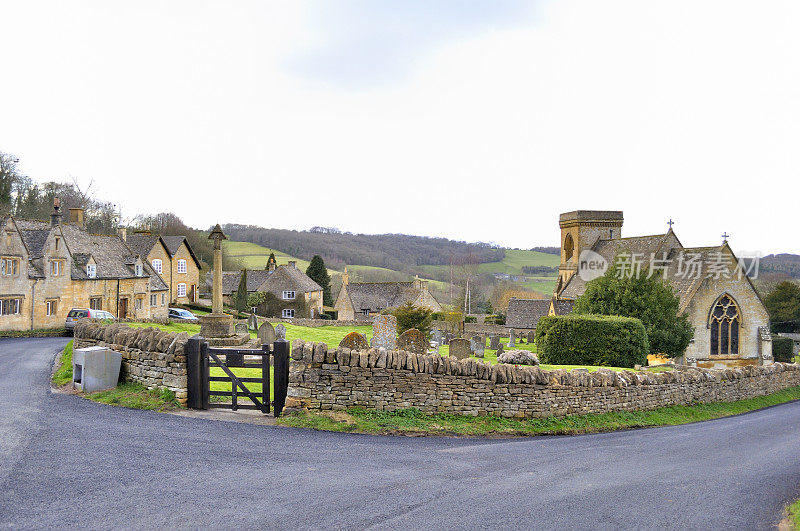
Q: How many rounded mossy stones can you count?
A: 2